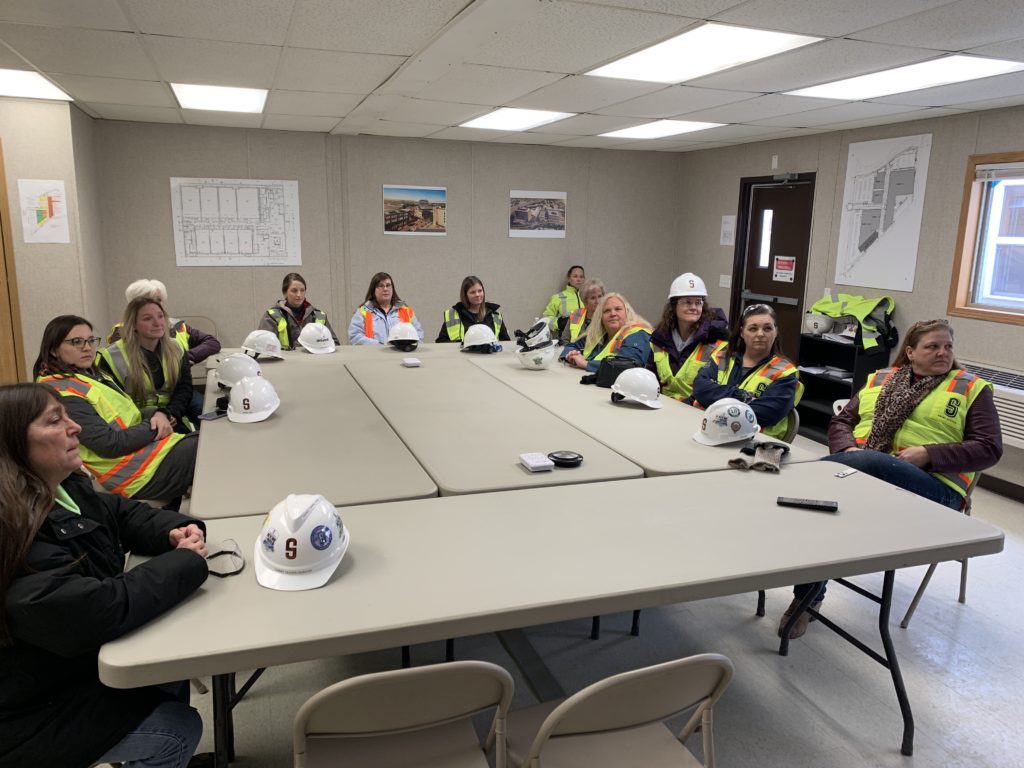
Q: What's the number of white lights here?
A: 6